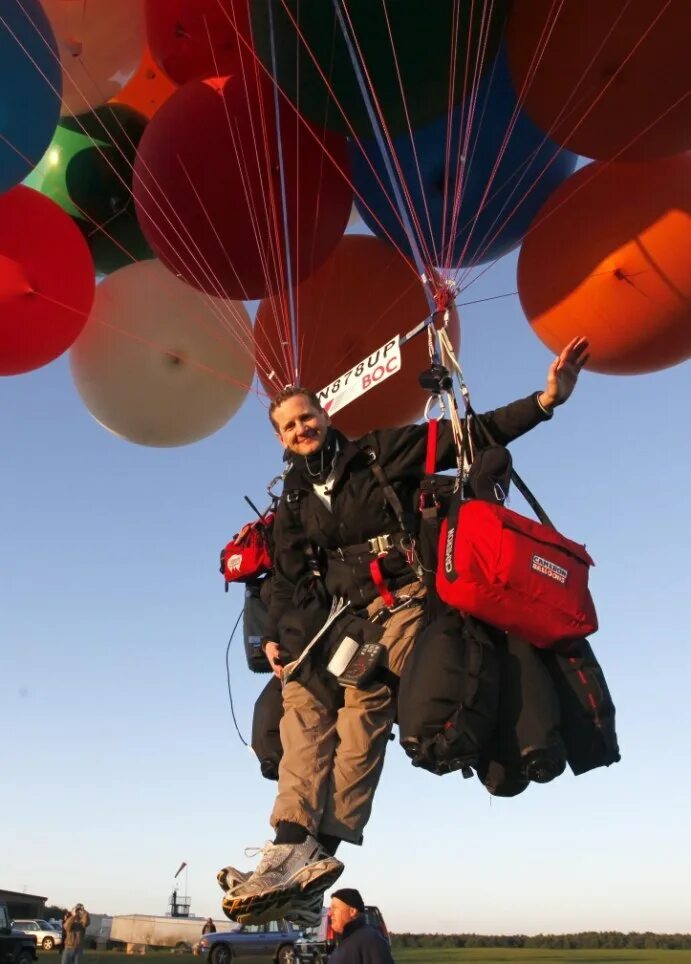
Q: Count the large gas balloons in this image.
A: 13